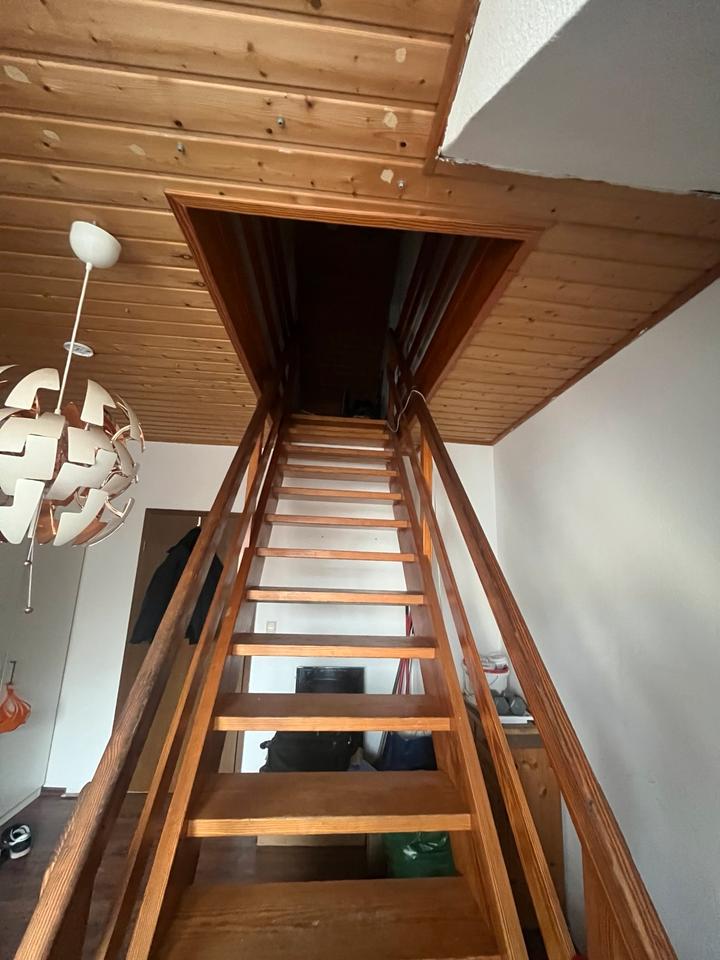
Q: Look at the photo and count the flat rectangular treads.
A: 12